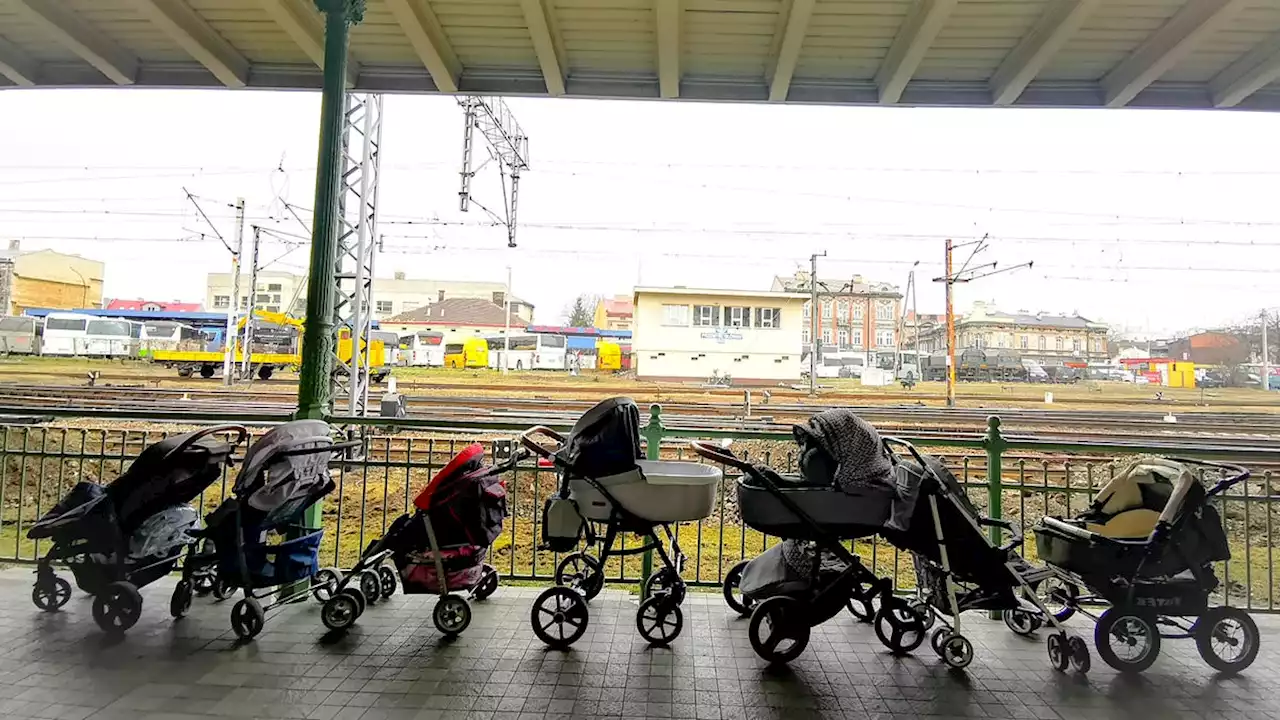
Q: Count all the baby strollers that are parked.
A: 7